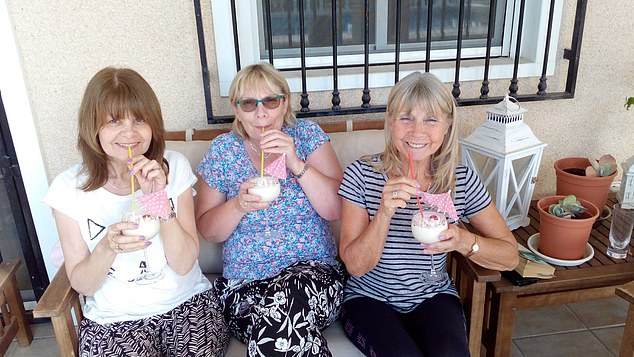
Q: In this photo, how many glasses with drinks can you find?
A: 3